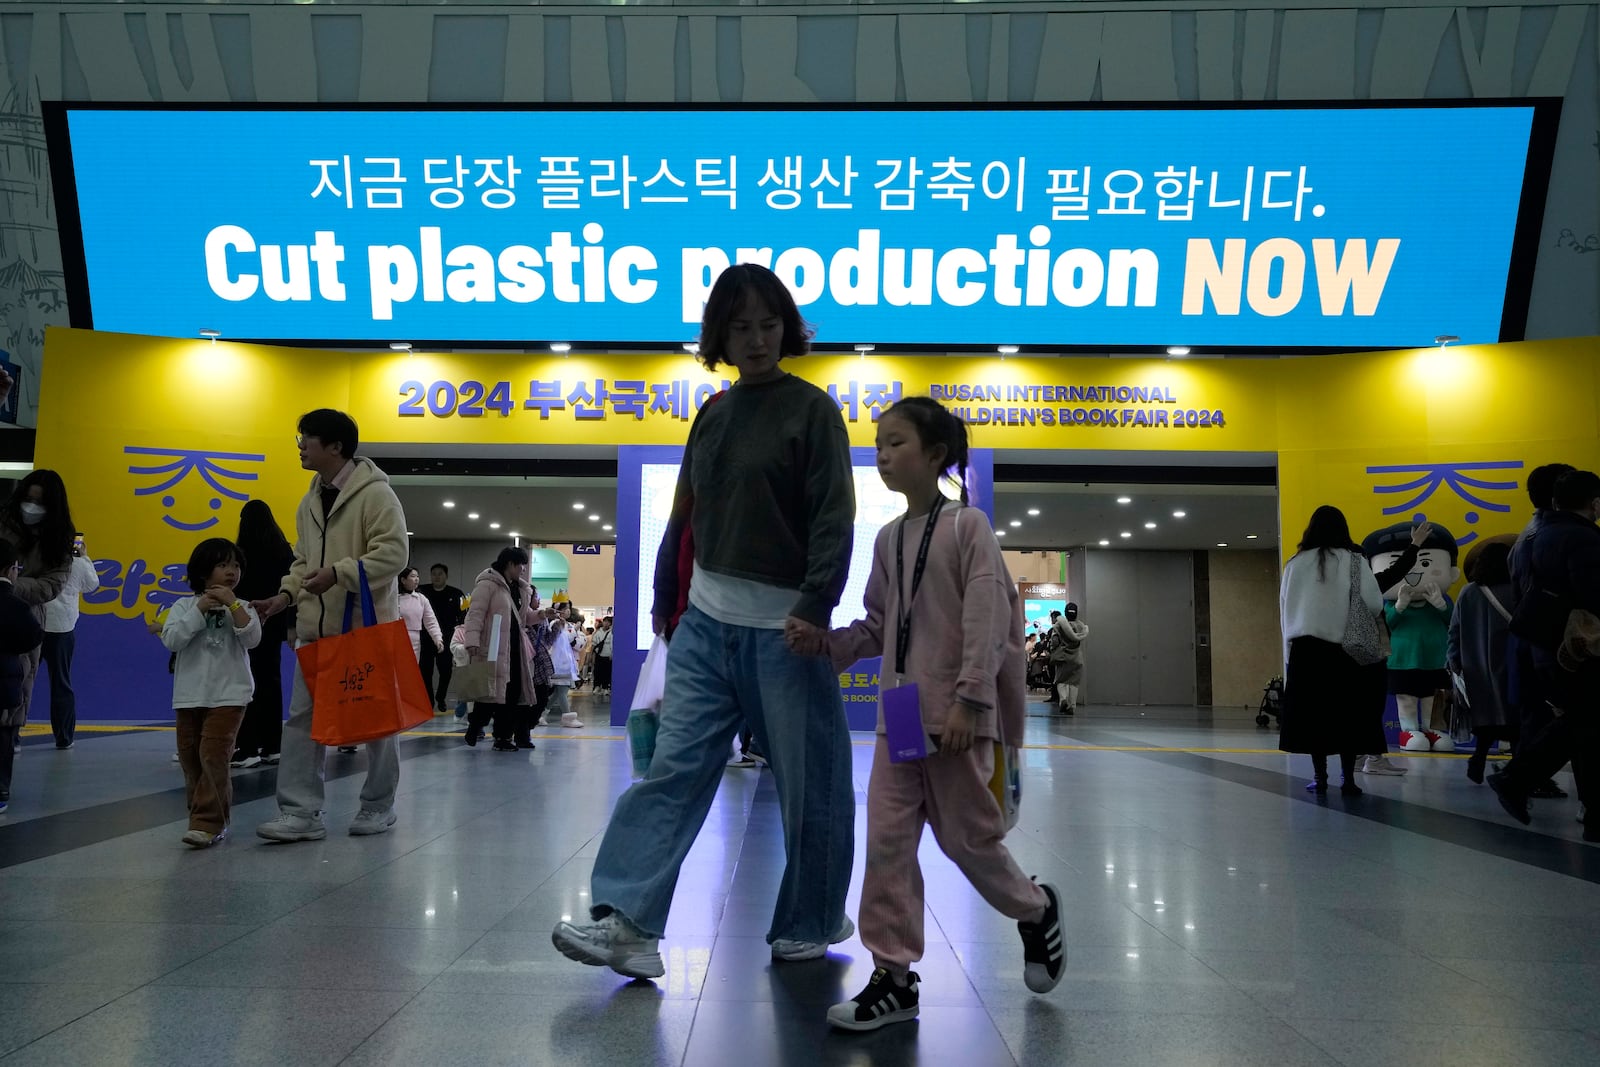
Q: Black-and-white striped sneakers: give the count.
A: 2